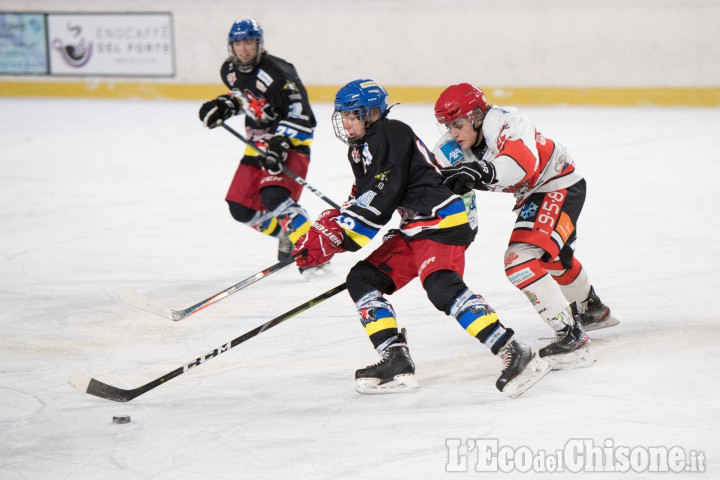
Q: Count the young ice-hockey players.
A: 3